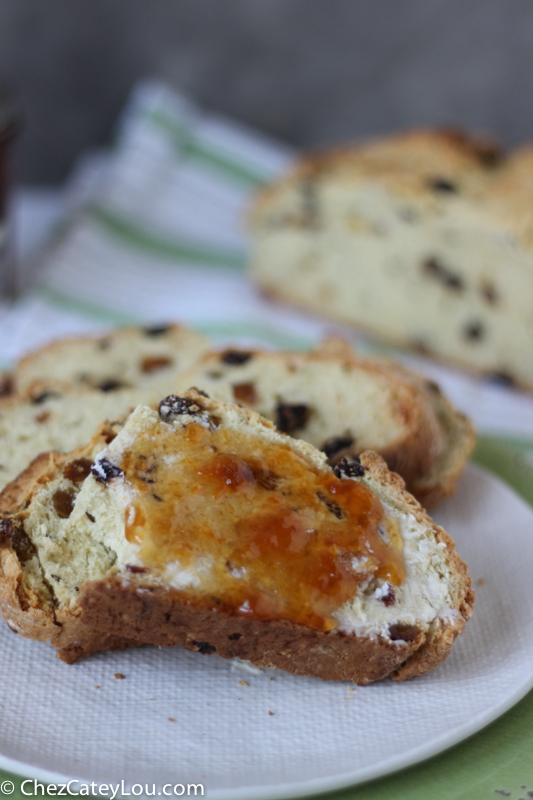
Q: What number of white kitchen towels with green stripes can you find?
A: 1